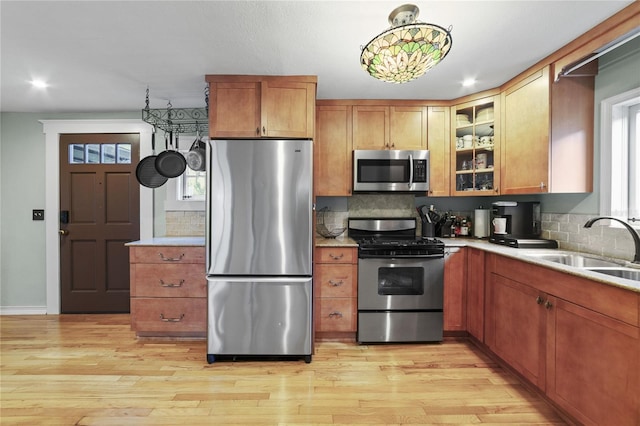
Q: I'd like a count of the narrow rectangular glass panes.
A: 4